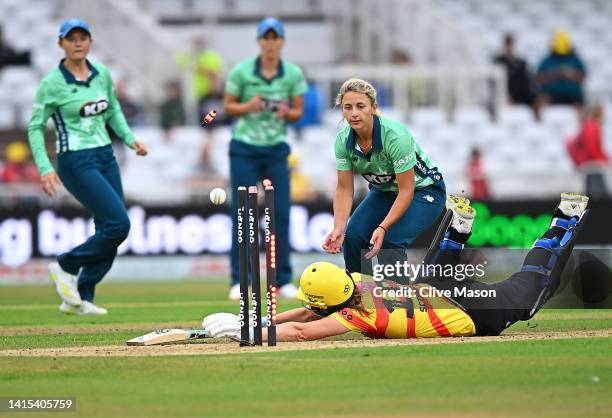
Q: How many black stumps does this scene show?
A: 3